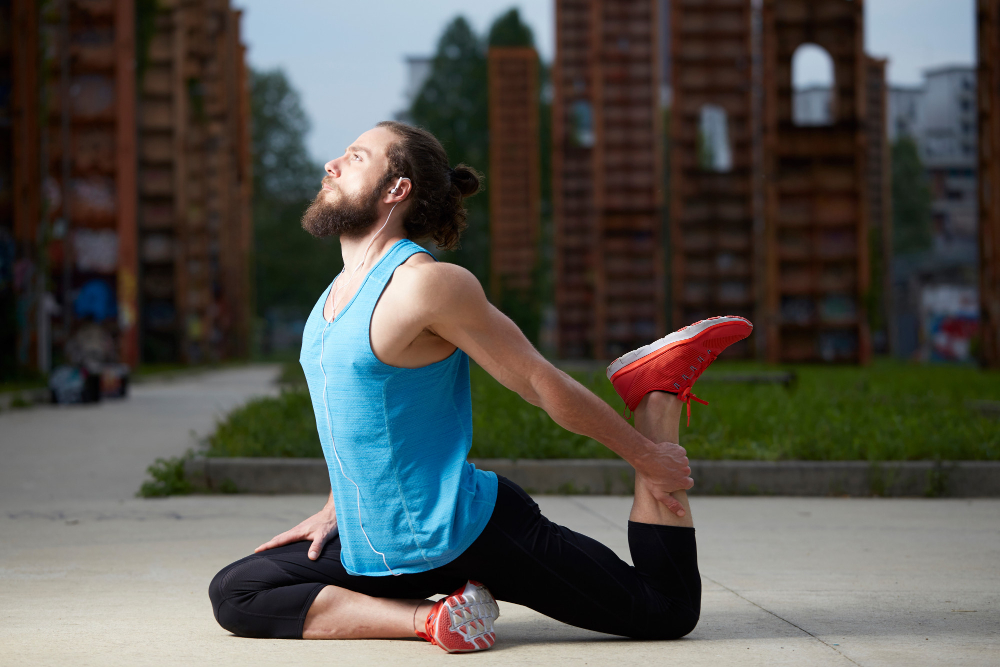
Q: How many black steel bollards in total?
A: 0